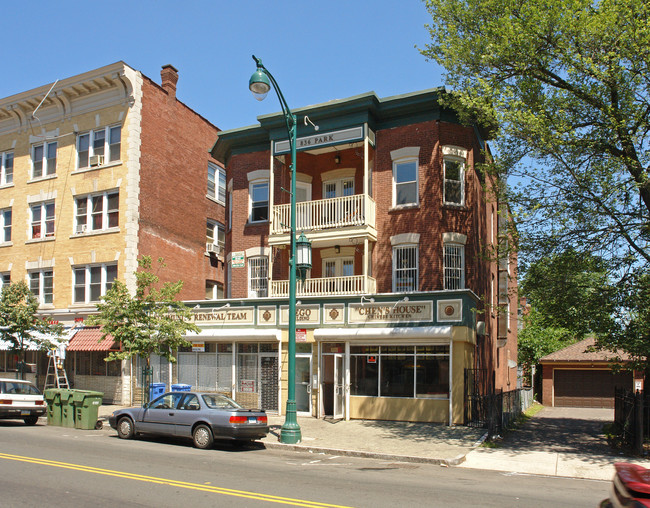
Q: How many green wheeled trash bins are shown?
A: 3